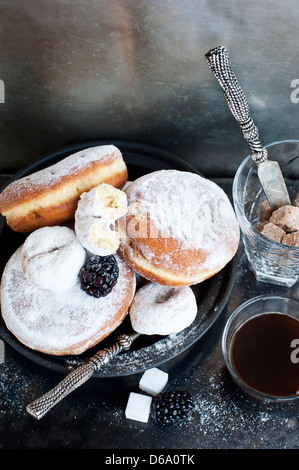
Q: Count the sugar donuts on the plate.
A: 6